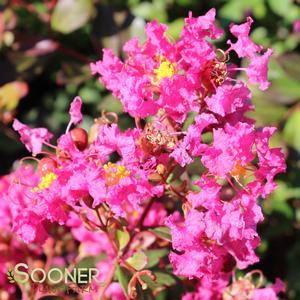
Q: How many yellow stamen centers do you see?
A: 4